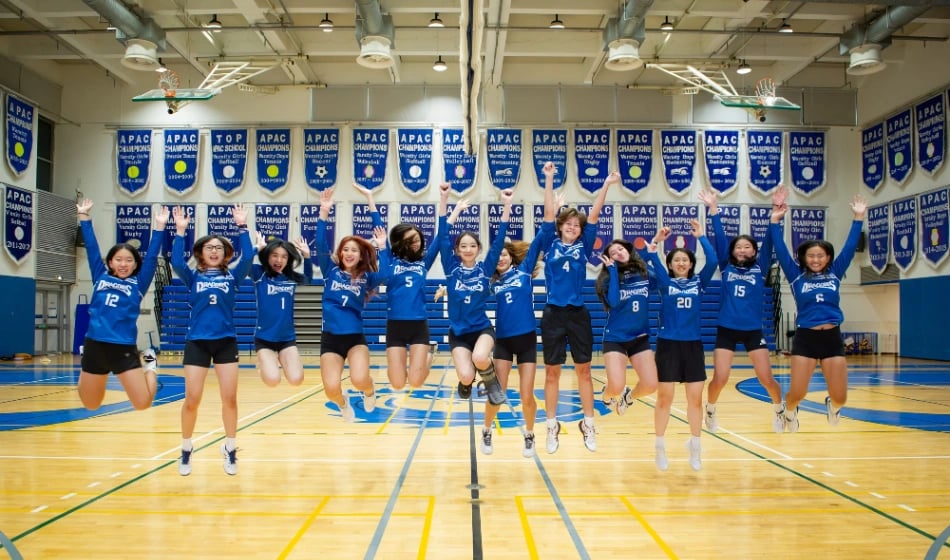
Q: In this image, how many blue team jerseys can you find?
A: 12